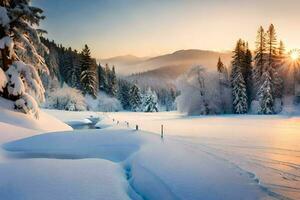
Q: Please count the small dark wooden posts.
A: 5